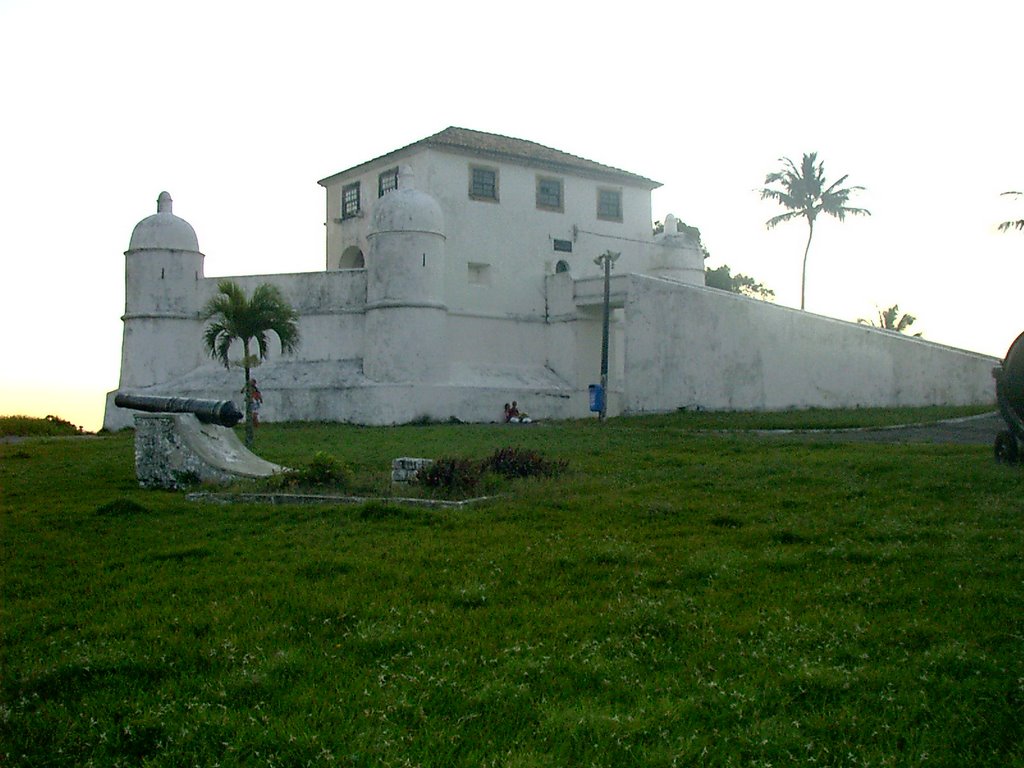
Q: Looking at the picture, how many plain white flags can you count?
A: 0